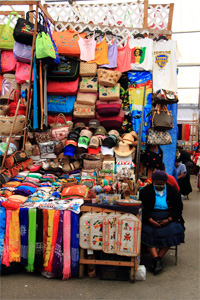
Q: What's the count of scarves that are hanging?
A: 12